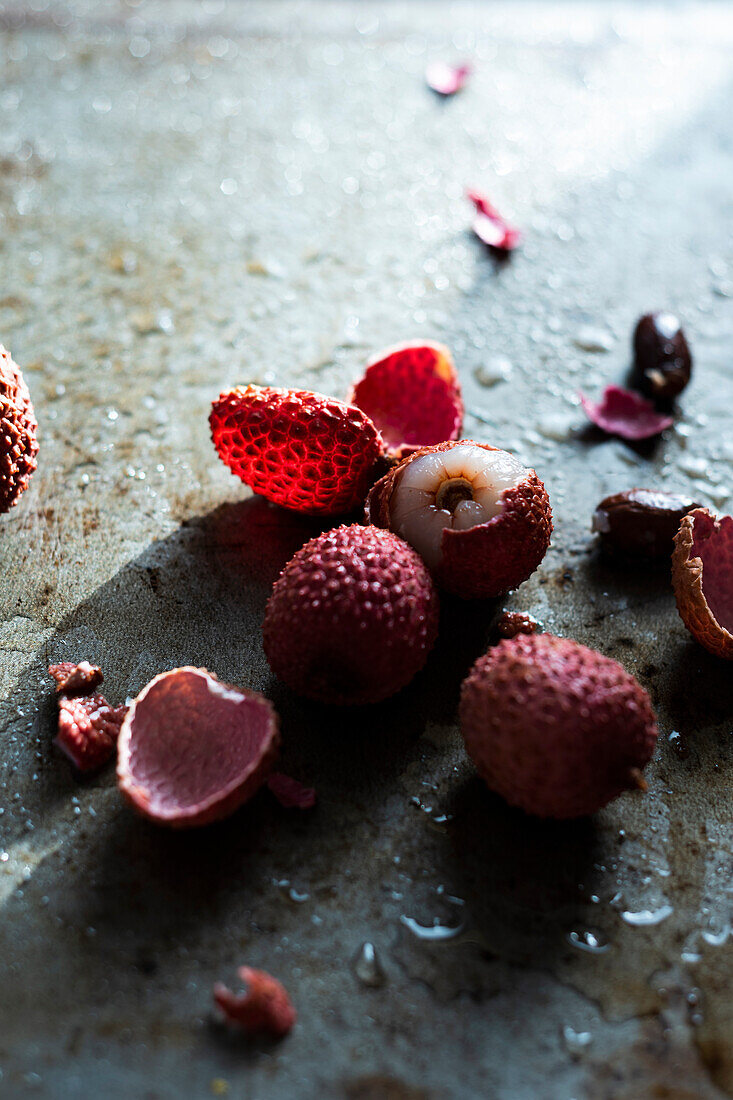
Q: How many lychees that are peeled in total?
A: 1